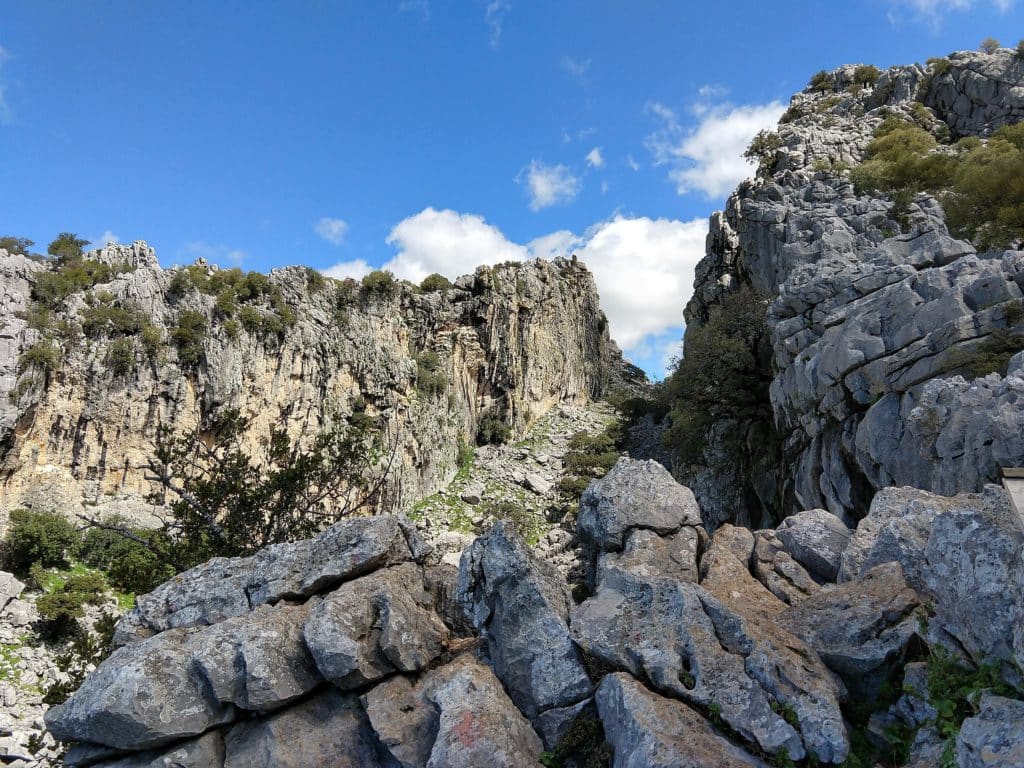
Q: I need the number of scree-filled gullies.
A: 1